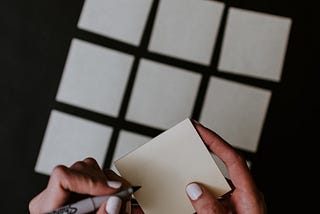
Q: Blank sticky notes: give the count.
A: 10